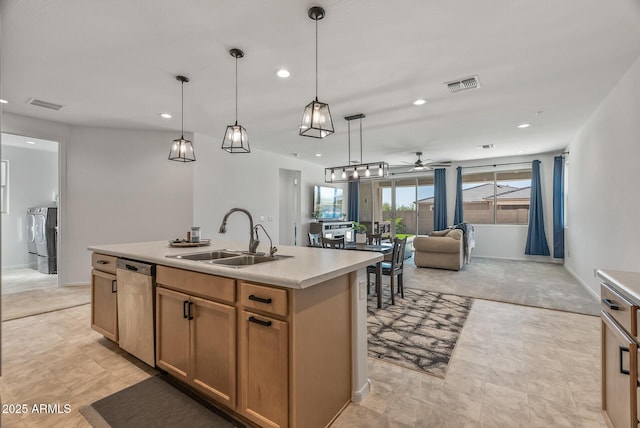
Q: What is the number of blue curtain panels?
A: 5